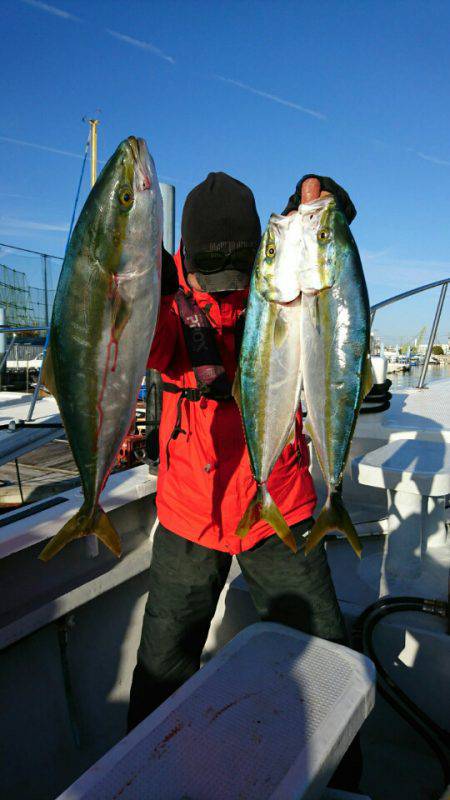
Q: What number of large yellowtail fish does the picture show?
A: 3